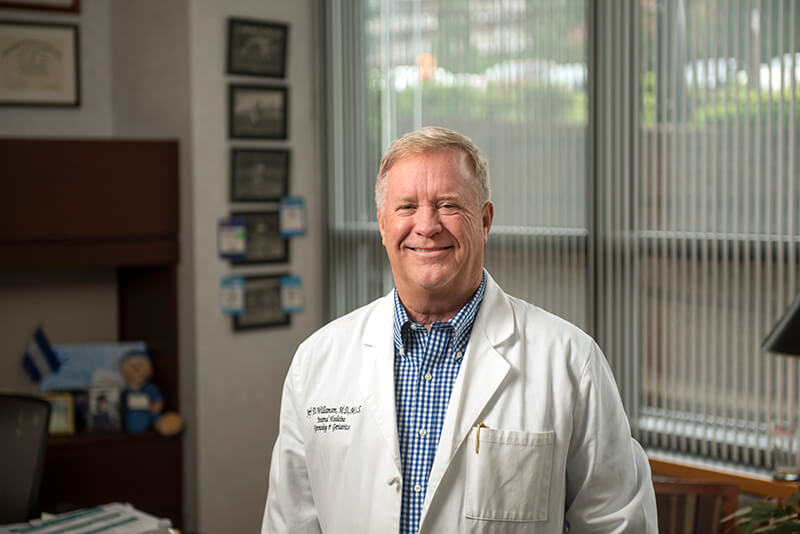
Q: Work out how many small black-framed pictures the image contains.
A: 5